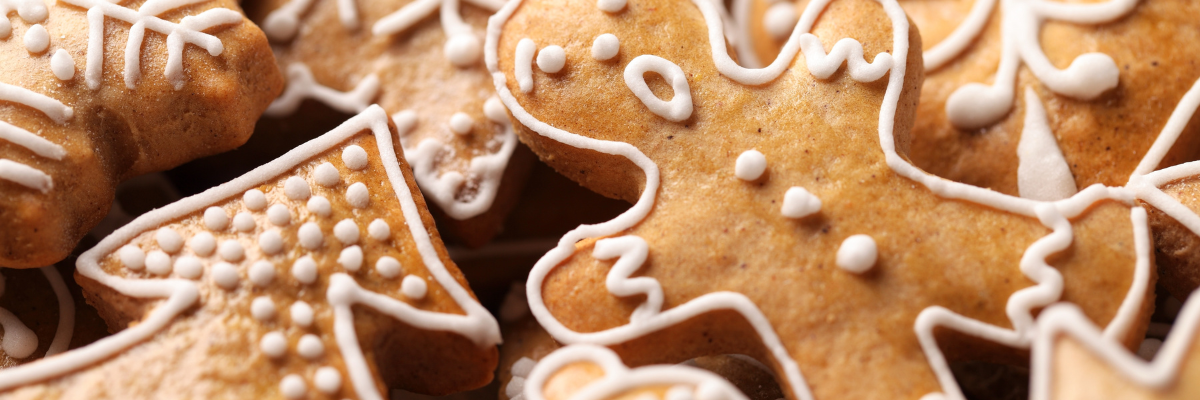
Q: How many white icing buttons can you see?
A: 3